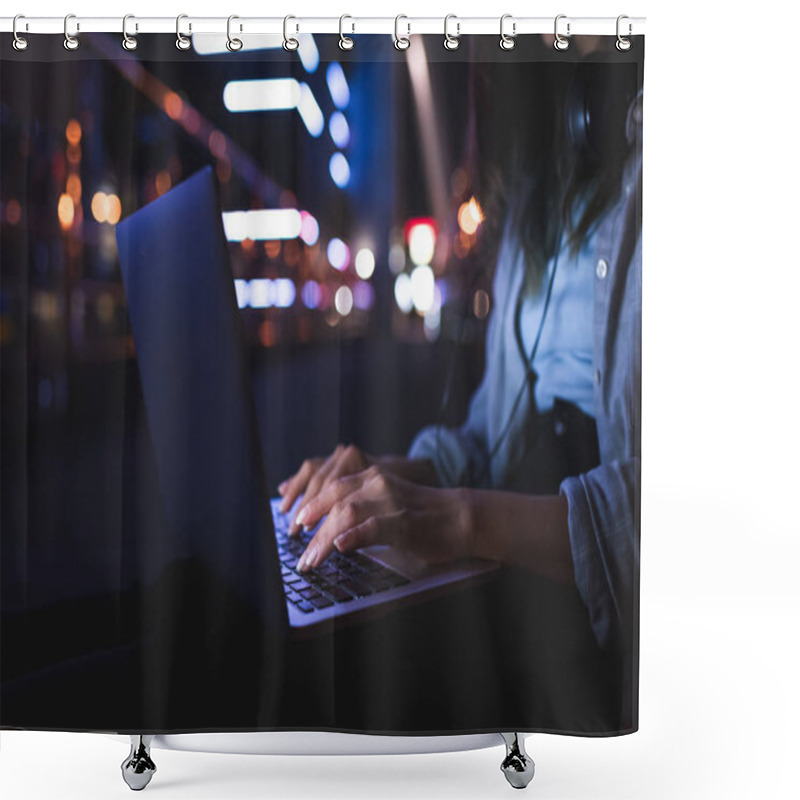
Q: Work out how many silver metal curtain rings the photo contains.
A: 12